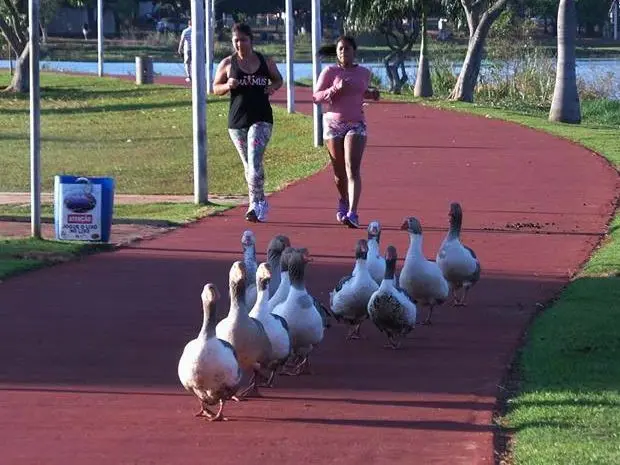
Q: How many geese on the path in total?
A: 12